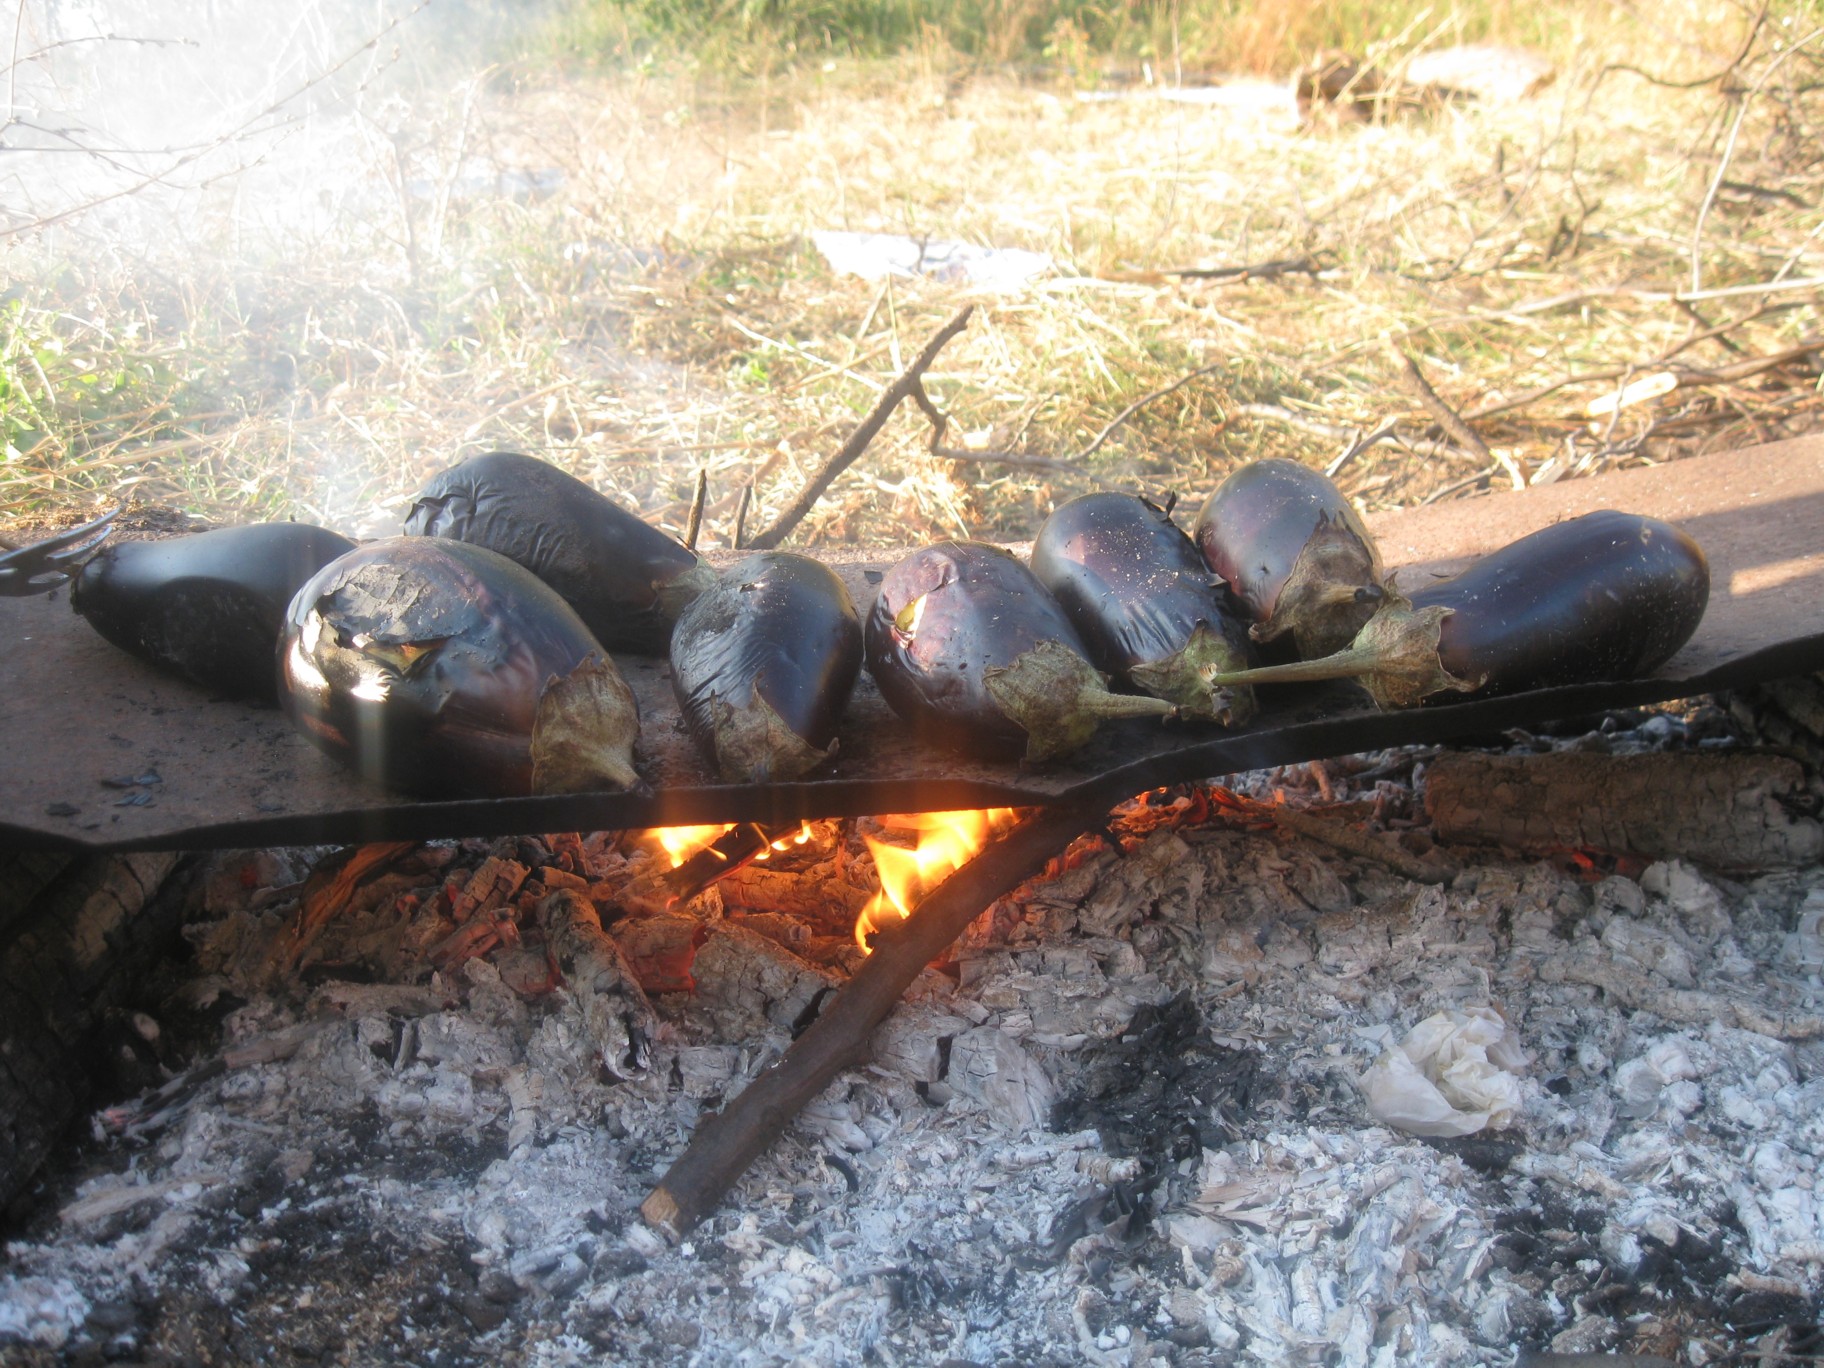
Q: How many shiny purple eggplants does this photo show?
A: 8